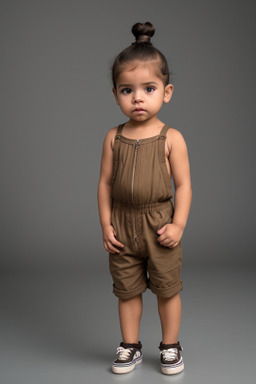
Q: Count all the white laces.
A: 2